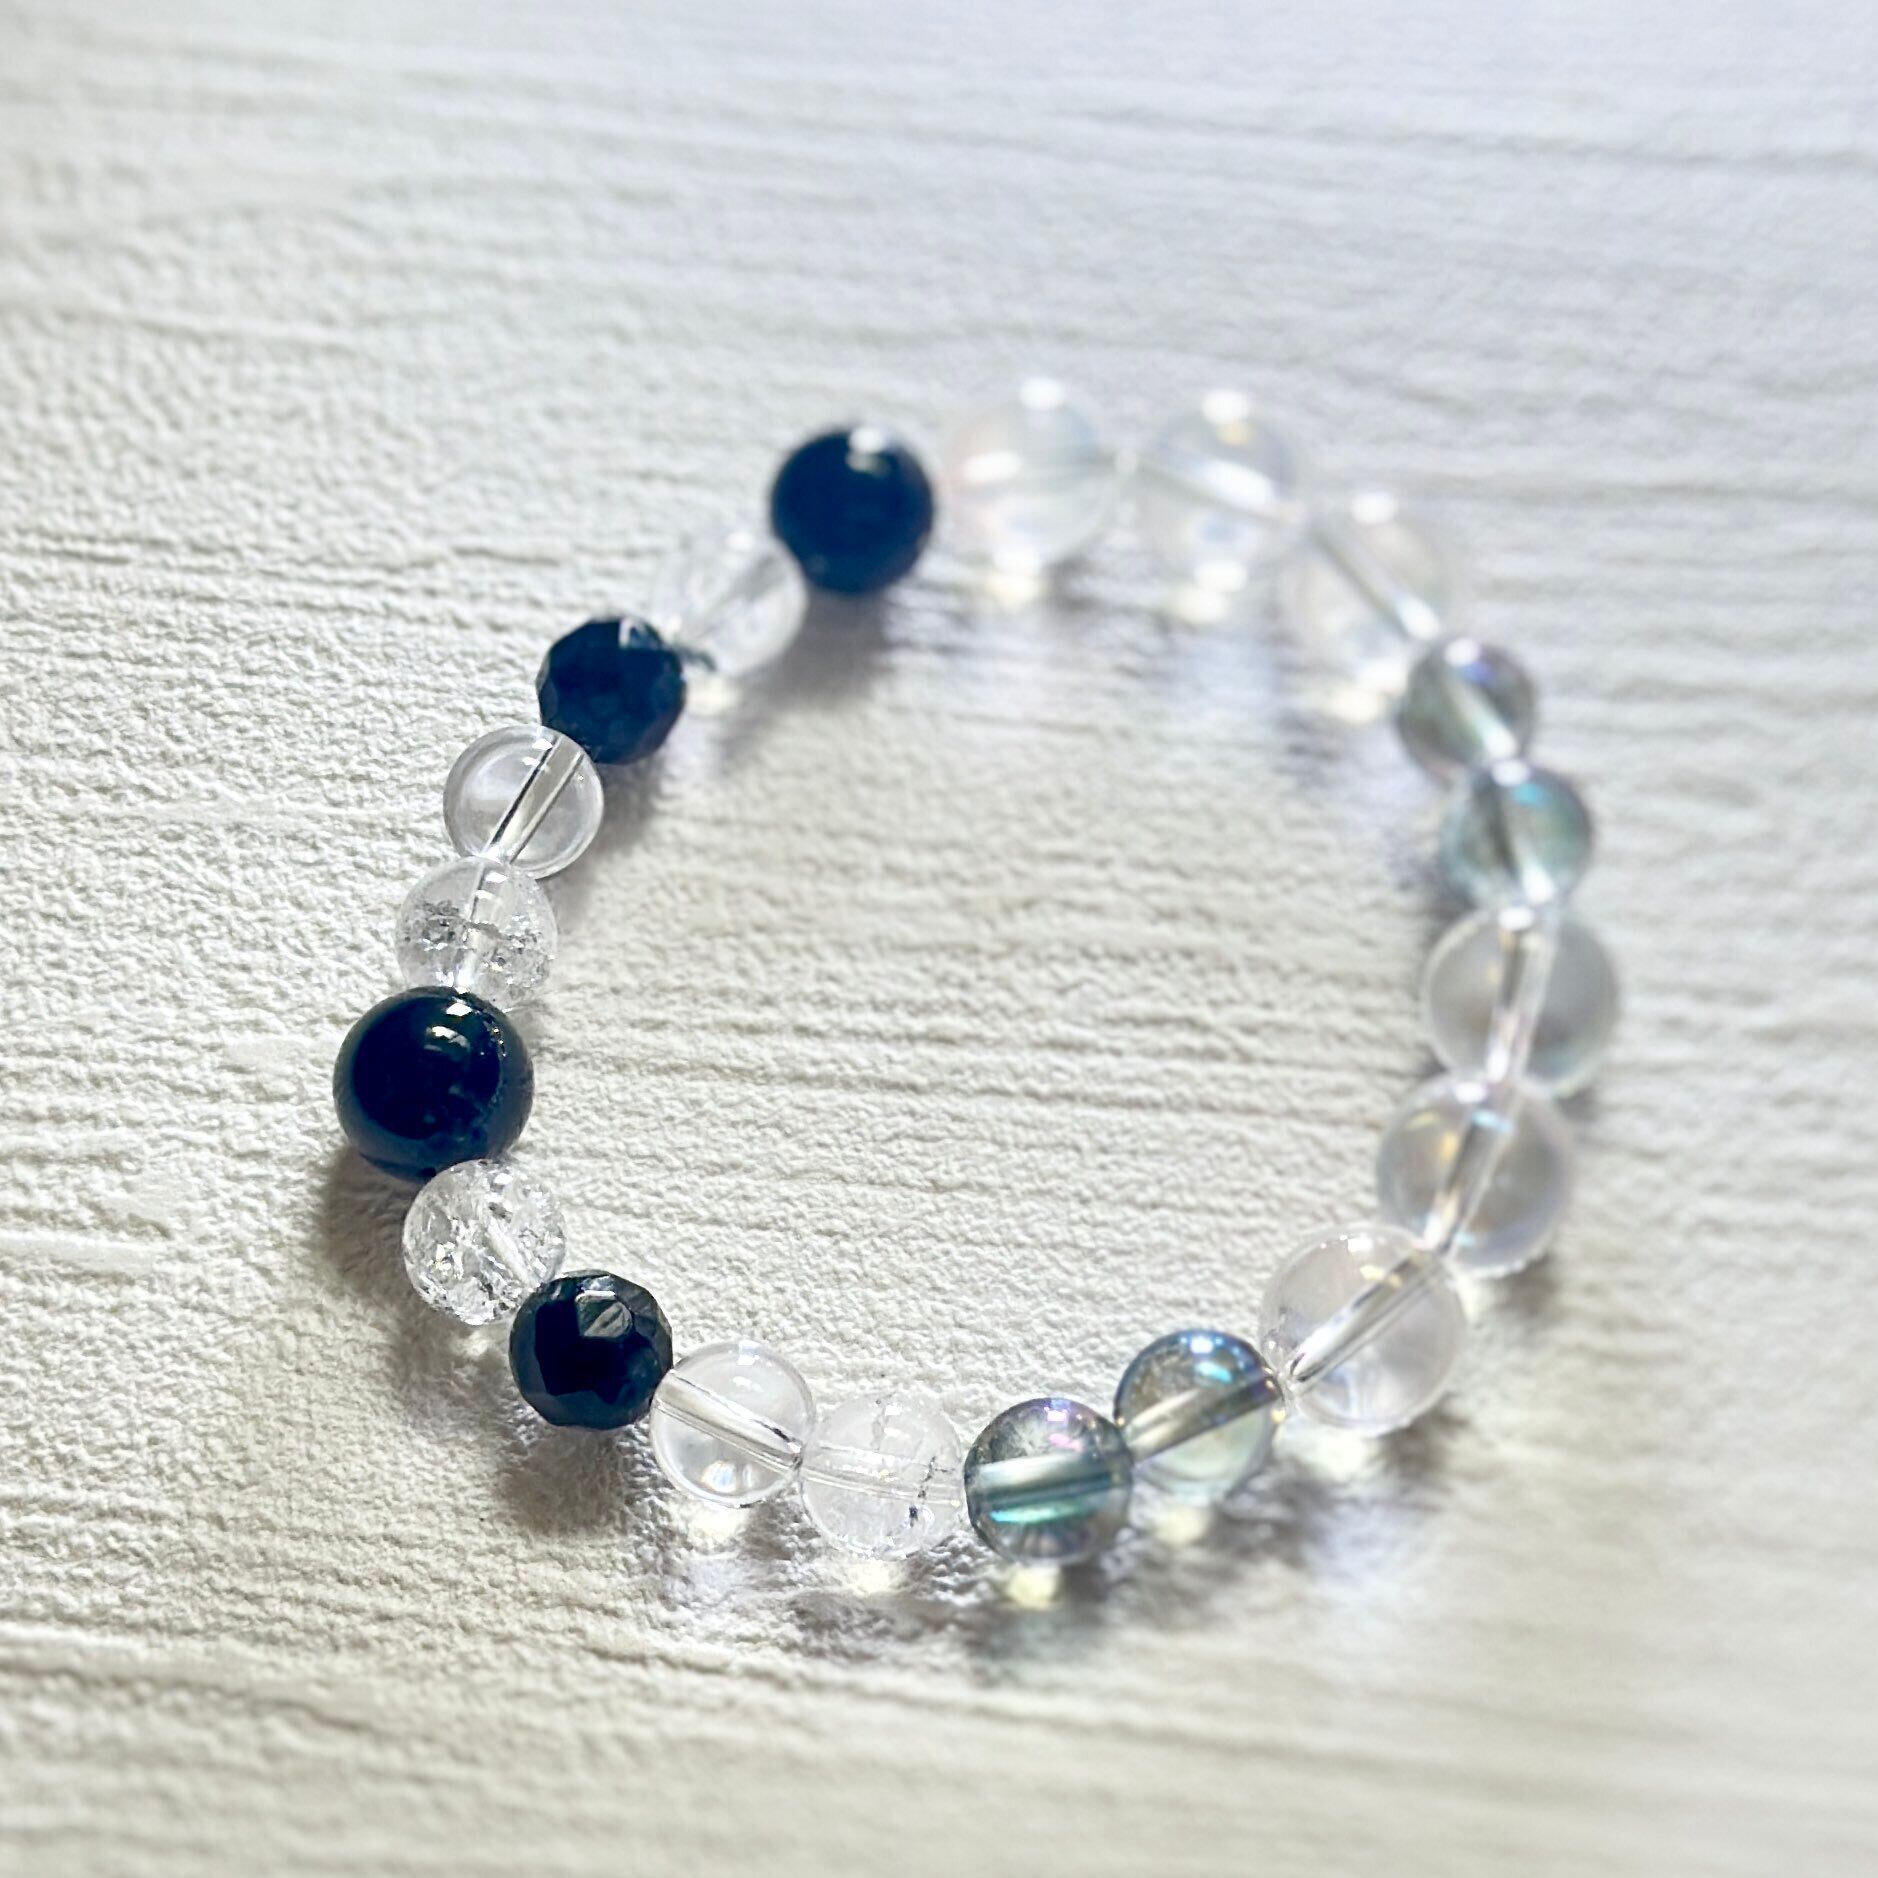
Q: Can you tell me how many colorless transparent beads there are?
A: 12